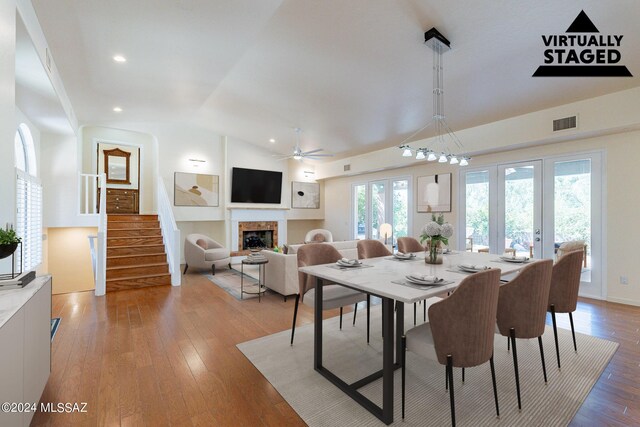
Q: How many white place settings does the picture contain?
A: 6